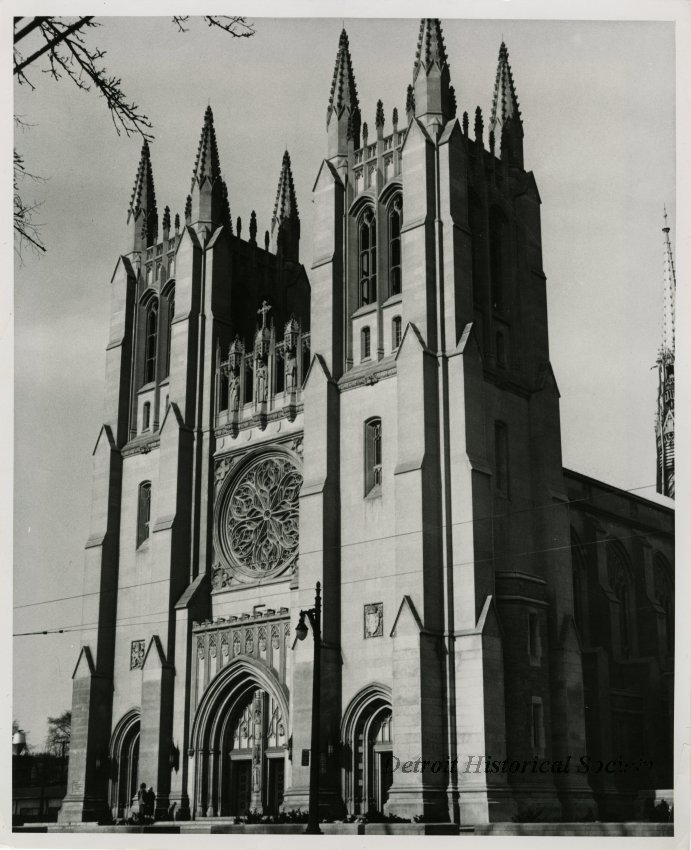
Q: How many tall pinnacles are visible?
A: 6